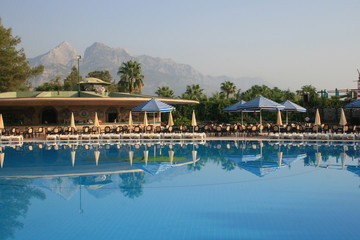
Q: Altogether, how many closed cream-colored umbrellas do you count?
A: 10